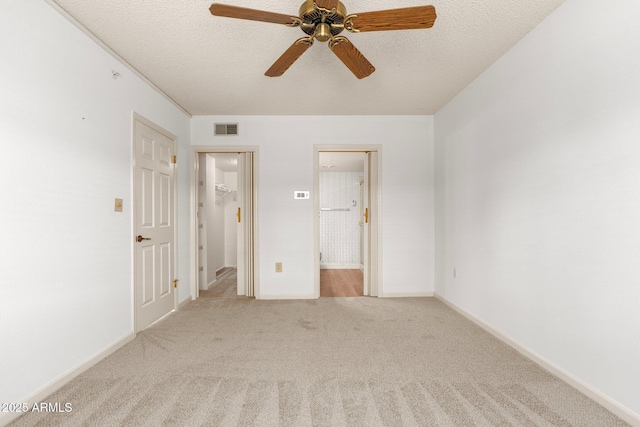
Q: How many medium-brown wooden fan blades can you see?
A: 5